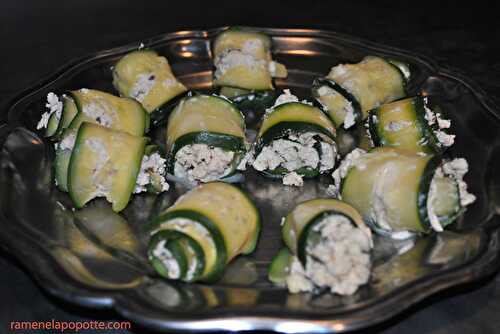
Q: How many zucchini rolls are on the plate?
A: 11